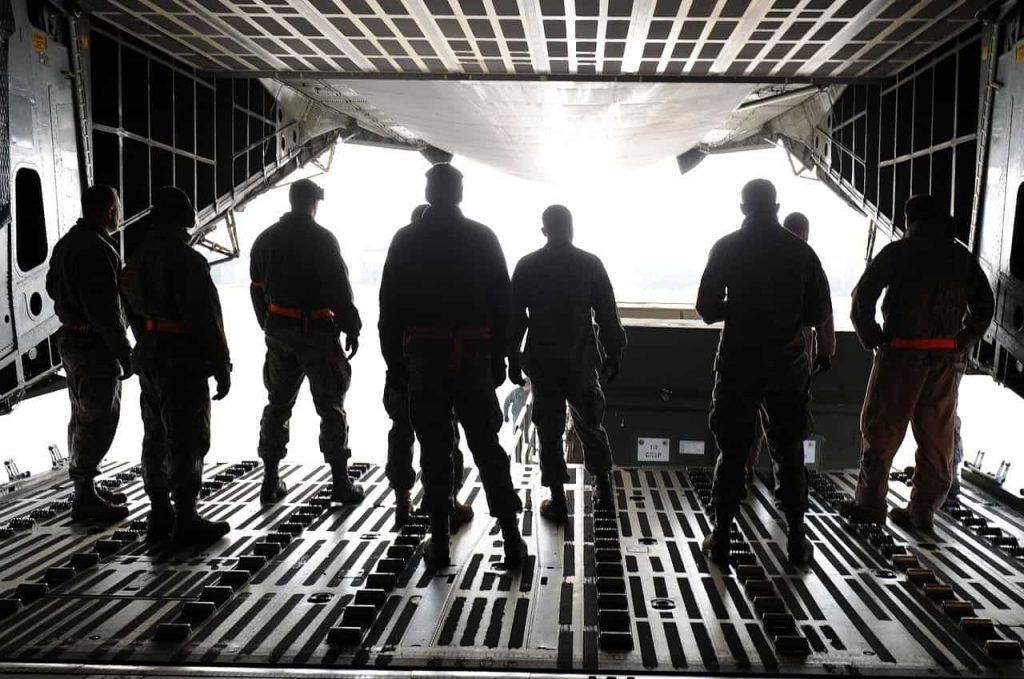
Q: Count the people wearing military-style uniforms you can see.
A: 9